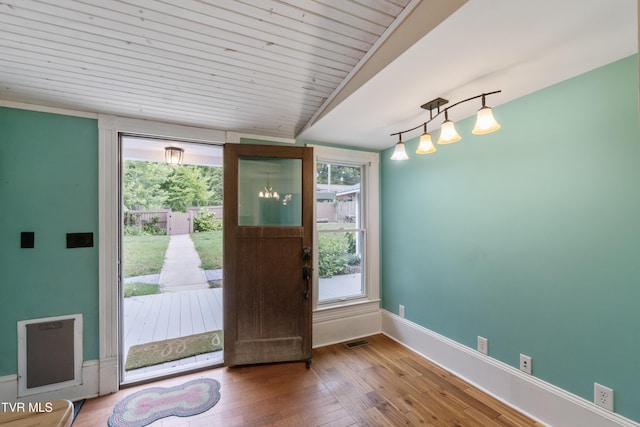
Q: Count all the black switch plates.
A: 2